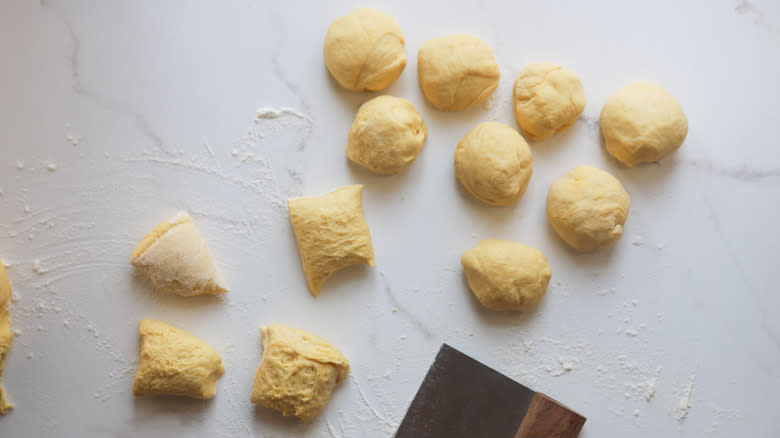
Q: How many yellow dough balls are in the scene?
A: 8